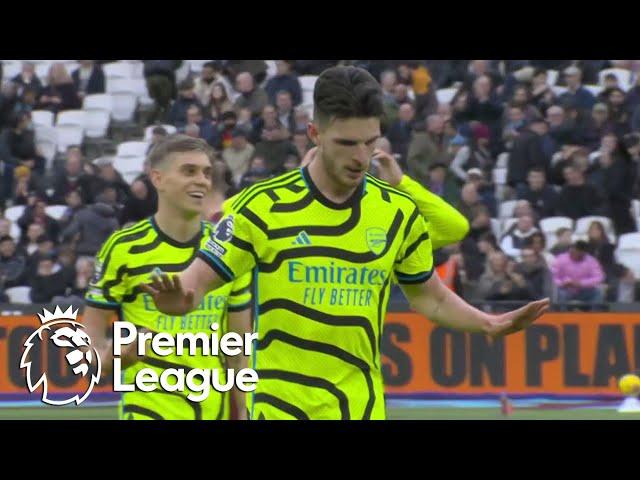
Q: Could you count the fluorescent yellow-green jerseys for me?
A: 3